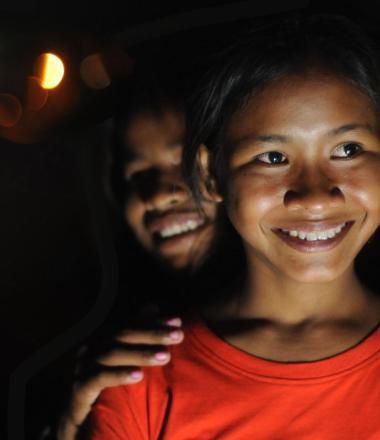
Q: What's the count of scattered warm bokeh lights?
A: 4